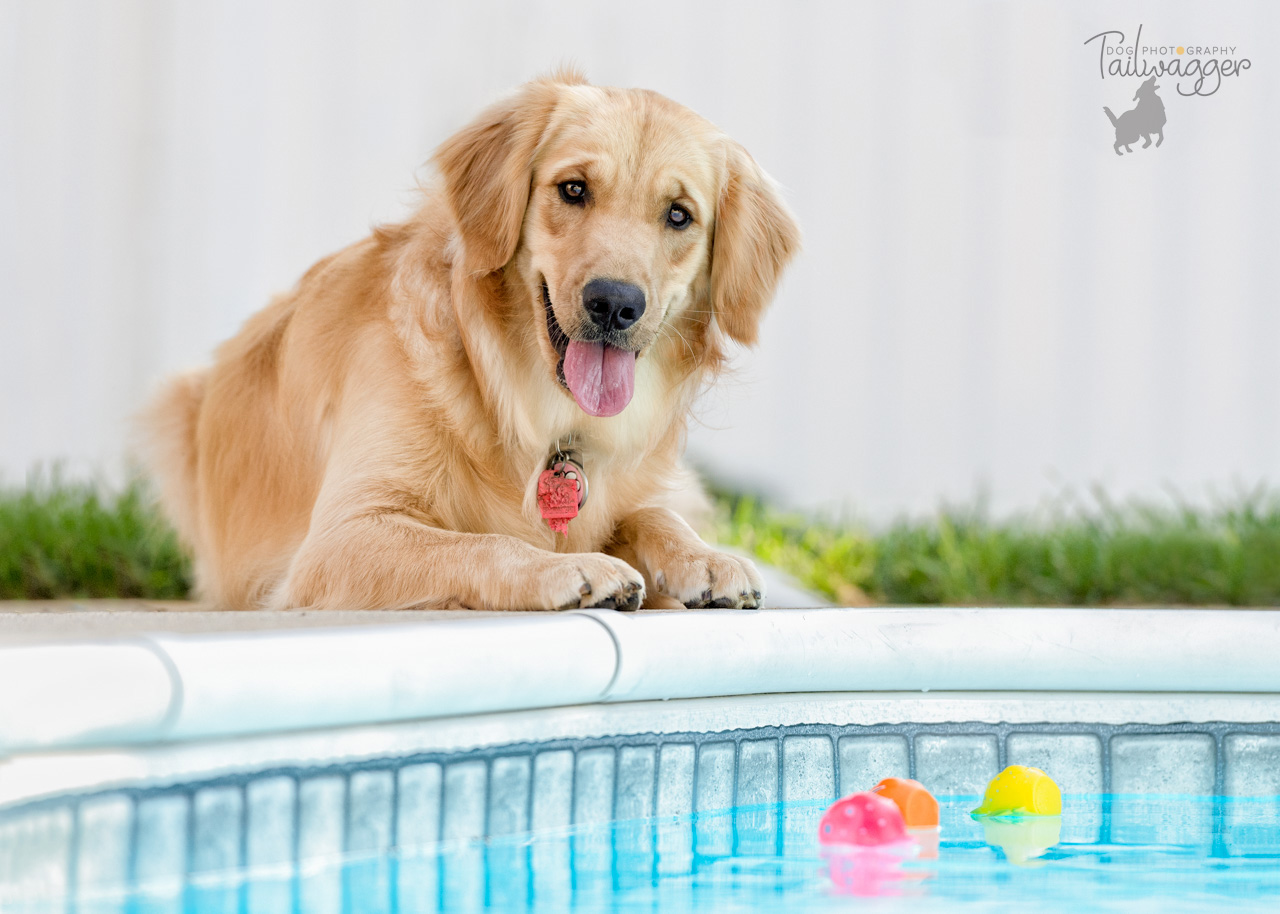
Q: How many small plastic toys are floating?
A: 3